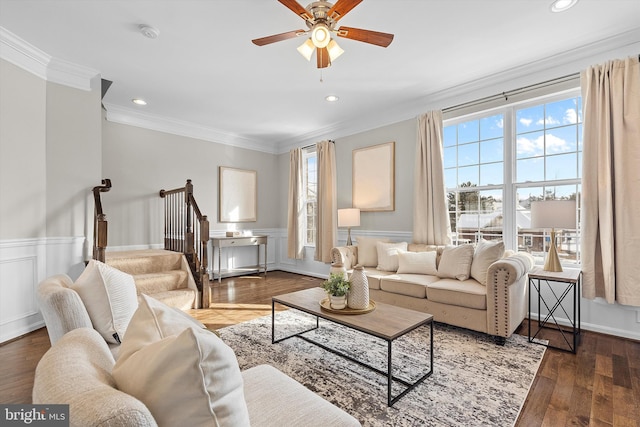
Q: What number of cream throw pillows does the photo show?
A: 8